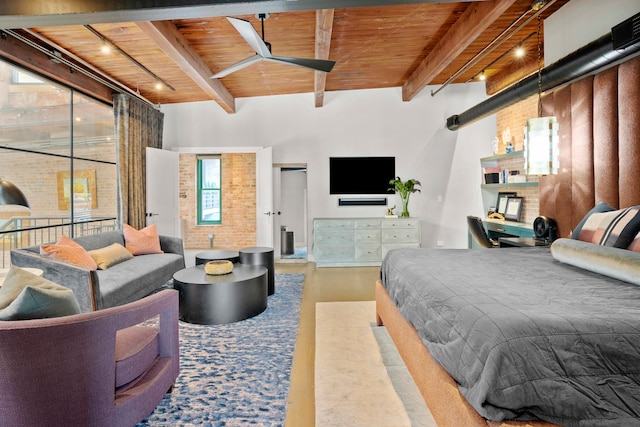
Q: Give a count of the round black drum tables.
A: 3